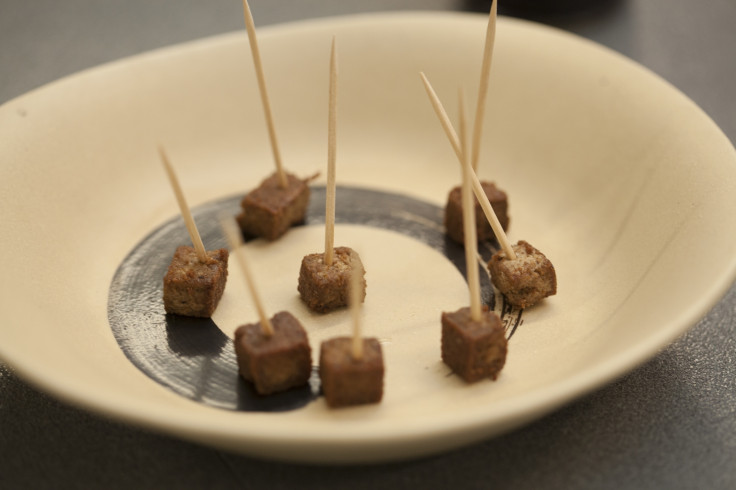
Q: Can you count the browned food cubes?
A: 8